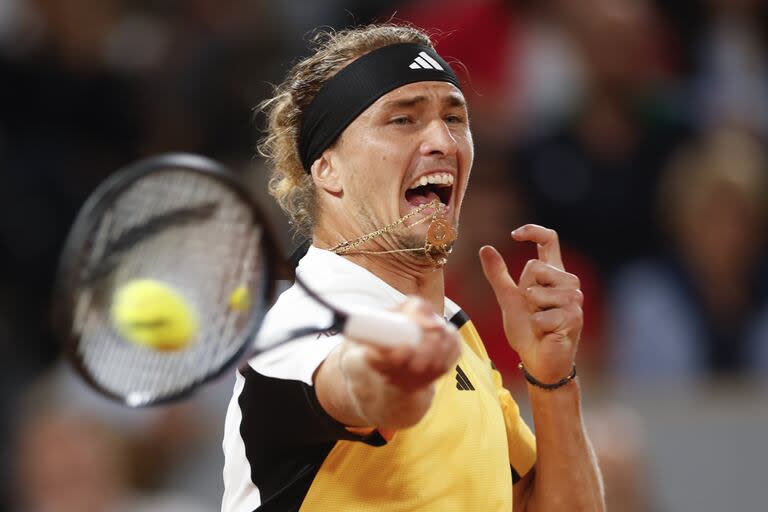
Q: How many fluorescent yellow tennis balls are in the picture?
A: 1